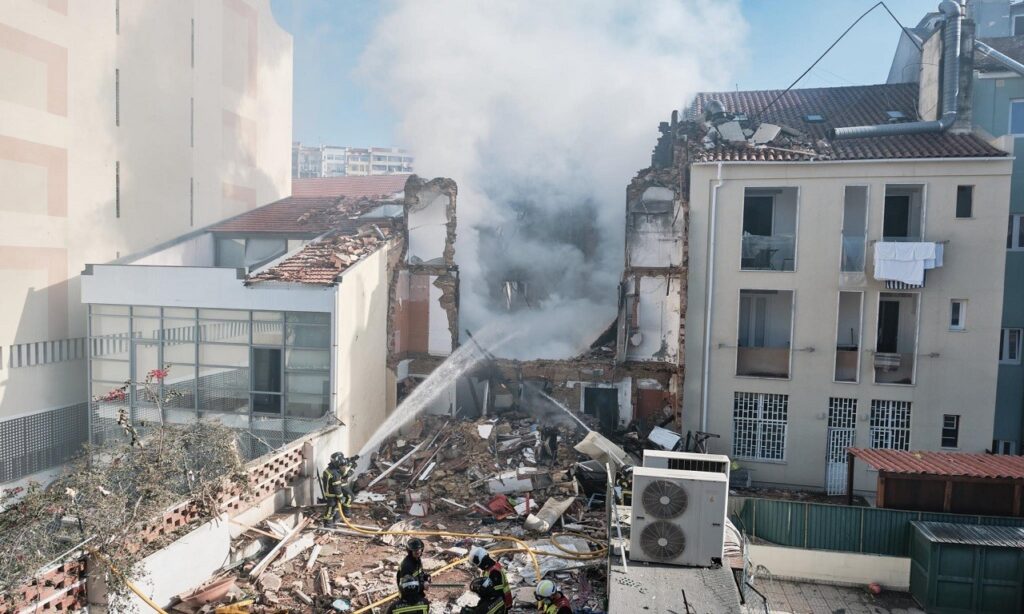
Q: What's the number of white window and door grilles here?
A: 3